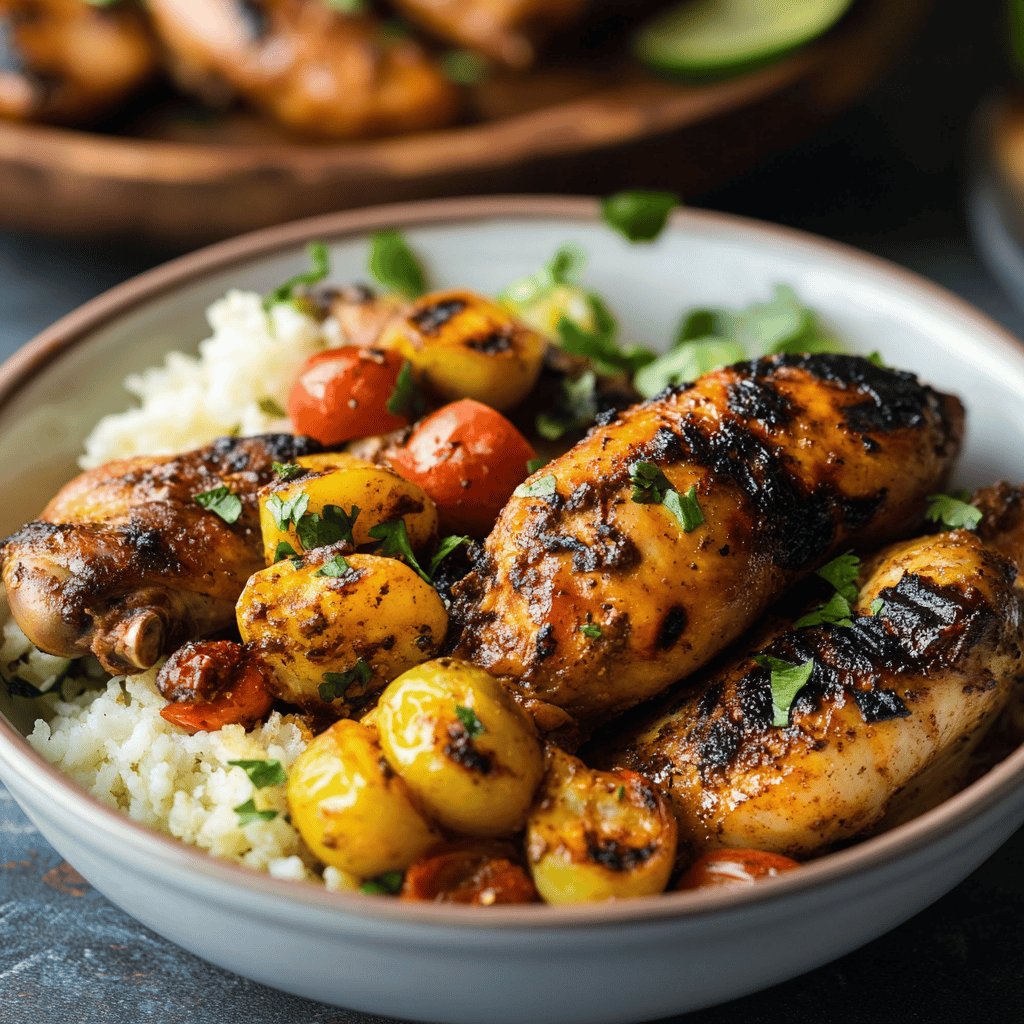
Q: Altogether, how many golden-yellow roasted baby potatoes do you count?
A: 6